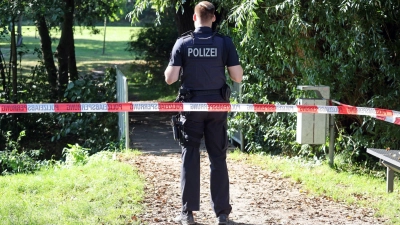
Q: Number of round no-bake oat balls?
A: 0